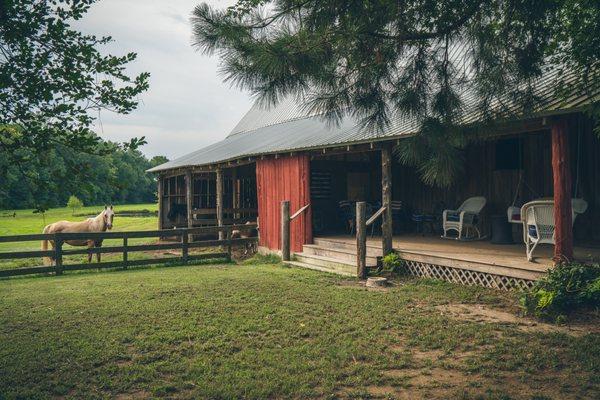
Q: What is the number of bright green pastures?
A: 1